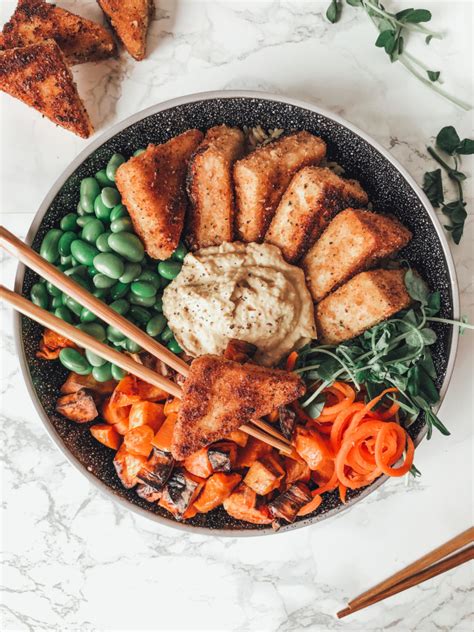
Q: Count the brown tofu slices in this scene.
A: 10